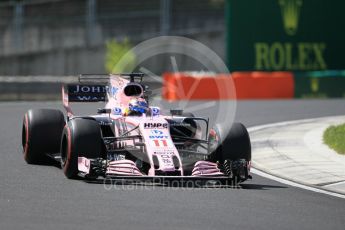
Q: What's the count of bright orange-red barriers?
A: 1